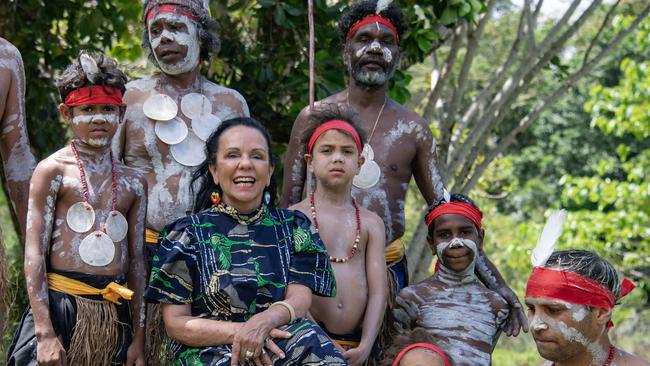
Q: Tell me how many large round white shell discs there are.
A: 10